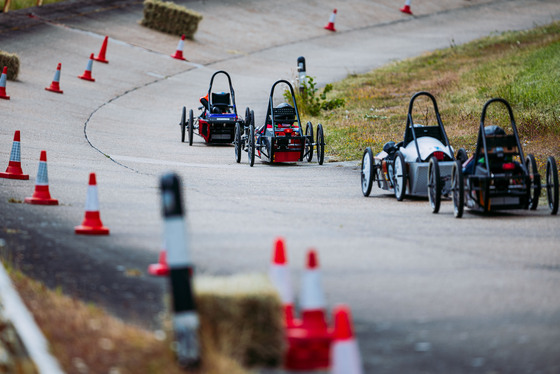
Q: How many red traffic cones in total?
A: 14